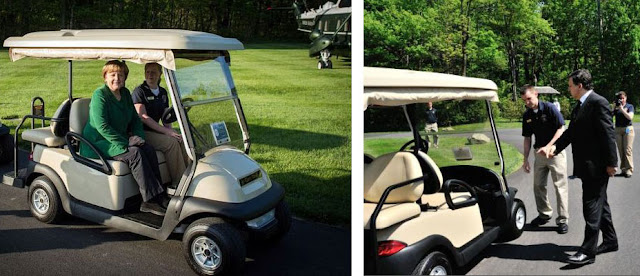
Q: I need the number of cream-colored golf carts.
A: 2